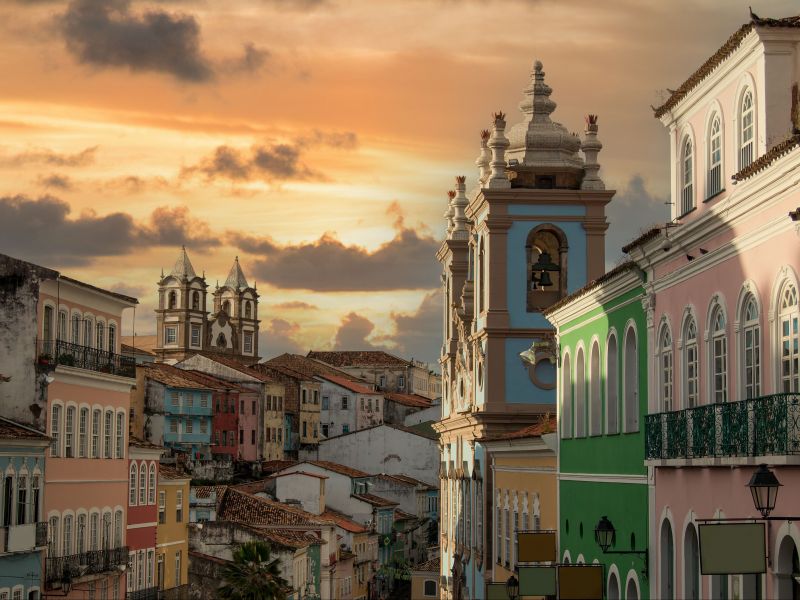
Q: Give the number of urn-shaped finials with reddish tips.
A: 5